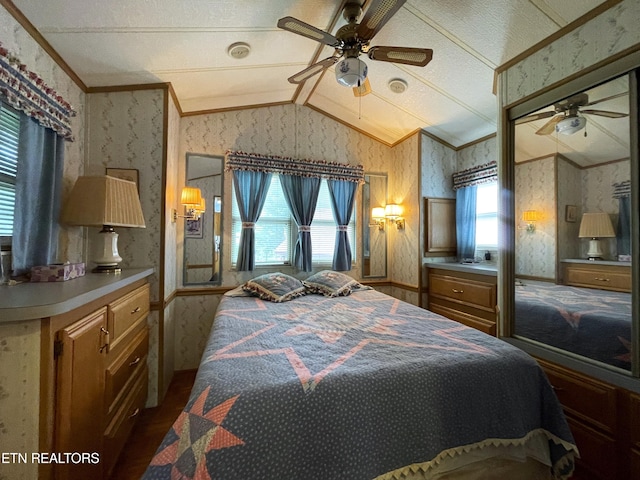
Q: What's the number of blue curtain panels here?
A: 5